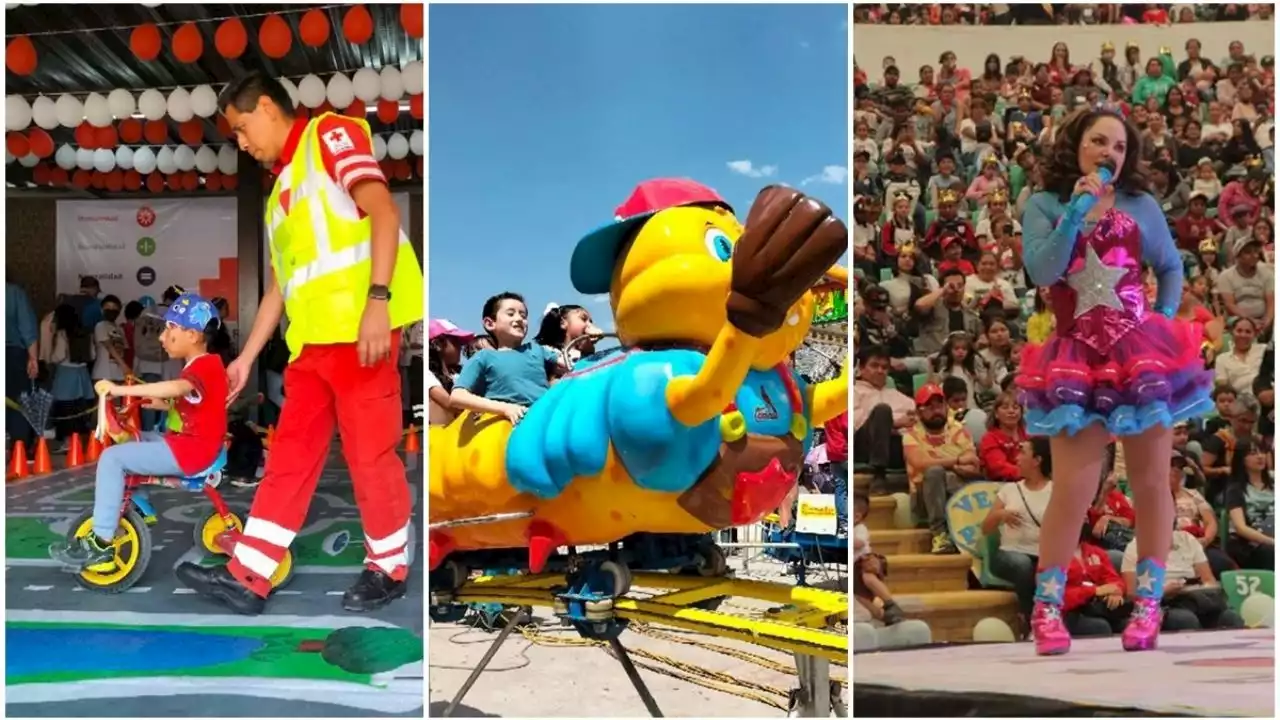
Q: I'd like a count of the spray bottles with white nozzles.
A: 0